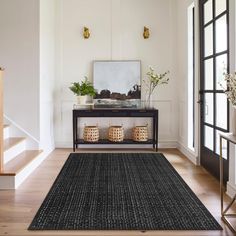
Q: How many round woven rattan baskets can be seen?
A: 3